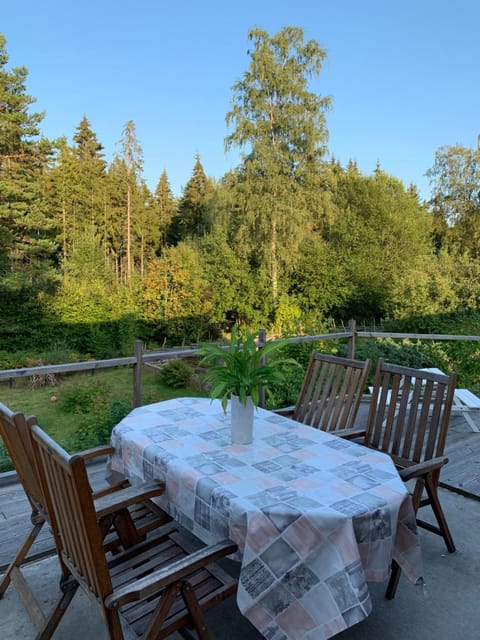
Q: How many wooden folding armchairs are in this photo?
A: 4